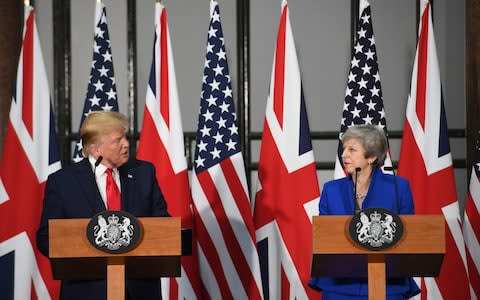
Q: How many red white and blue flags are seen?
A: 8